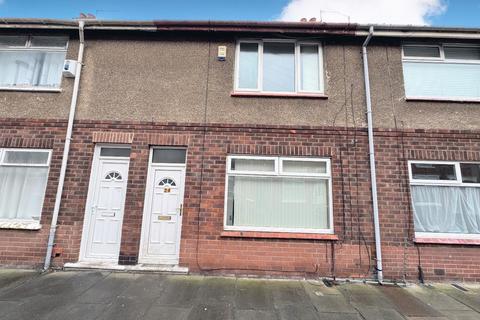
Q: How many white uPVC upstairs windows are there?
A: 3